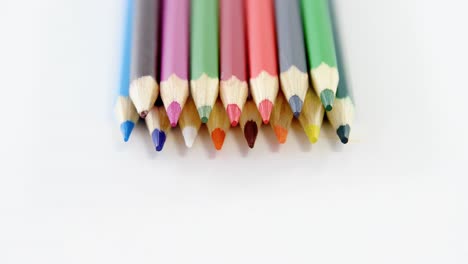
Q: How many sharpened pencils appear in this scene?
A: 15